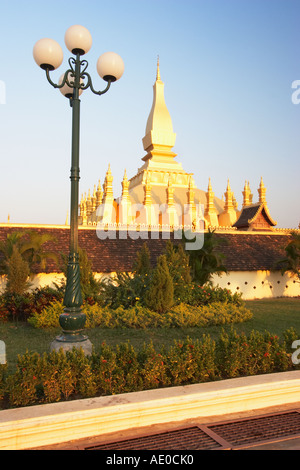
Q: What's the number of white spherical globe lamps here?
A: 4